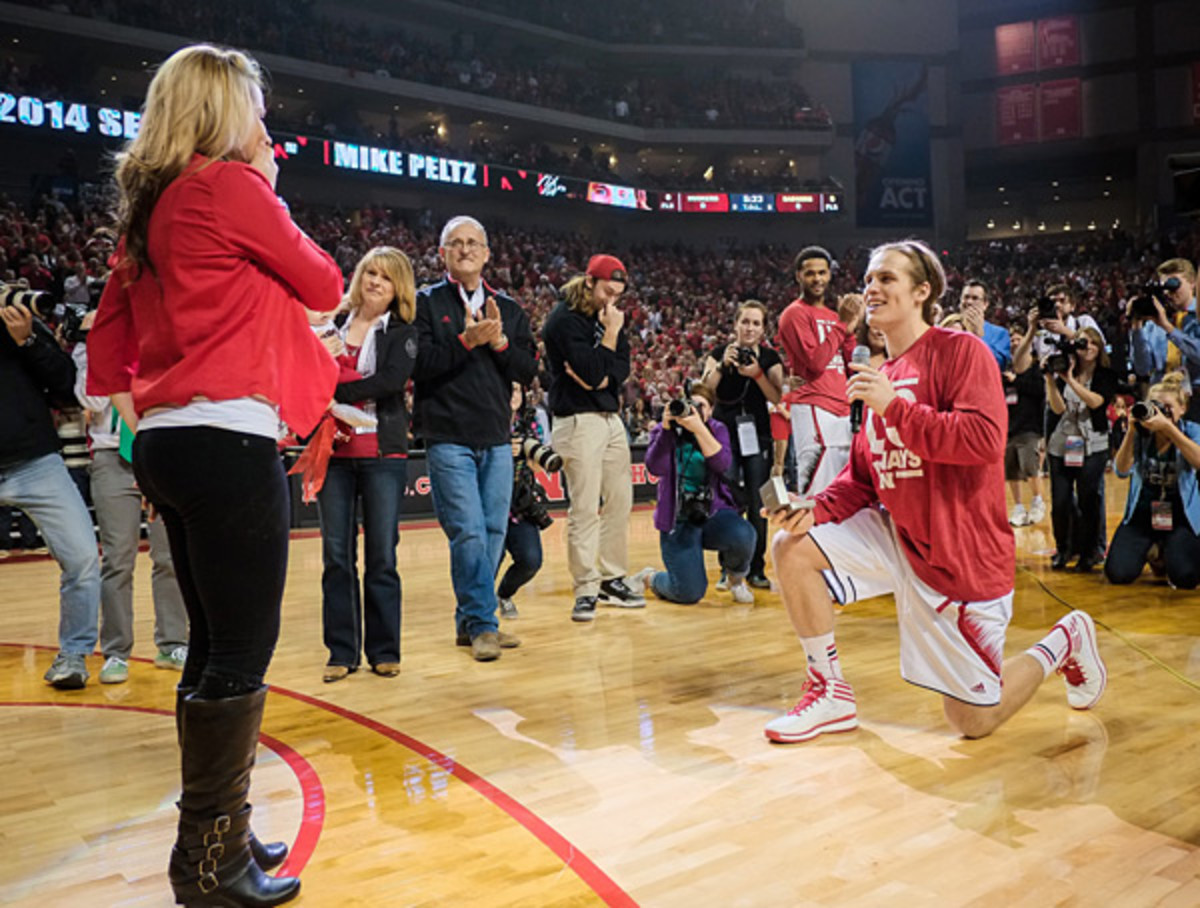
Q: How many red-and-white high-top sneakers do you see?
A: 2